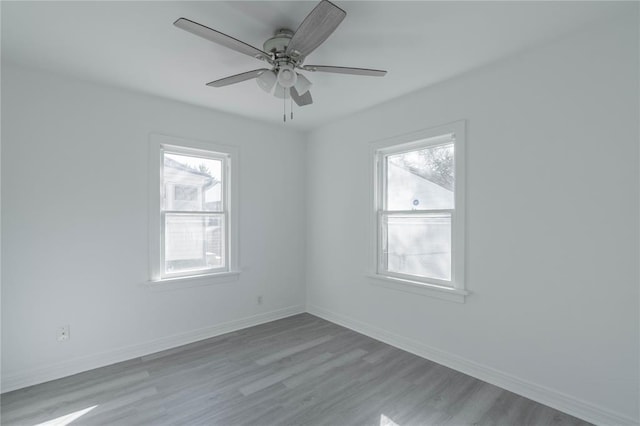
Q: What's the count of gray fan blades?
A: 5